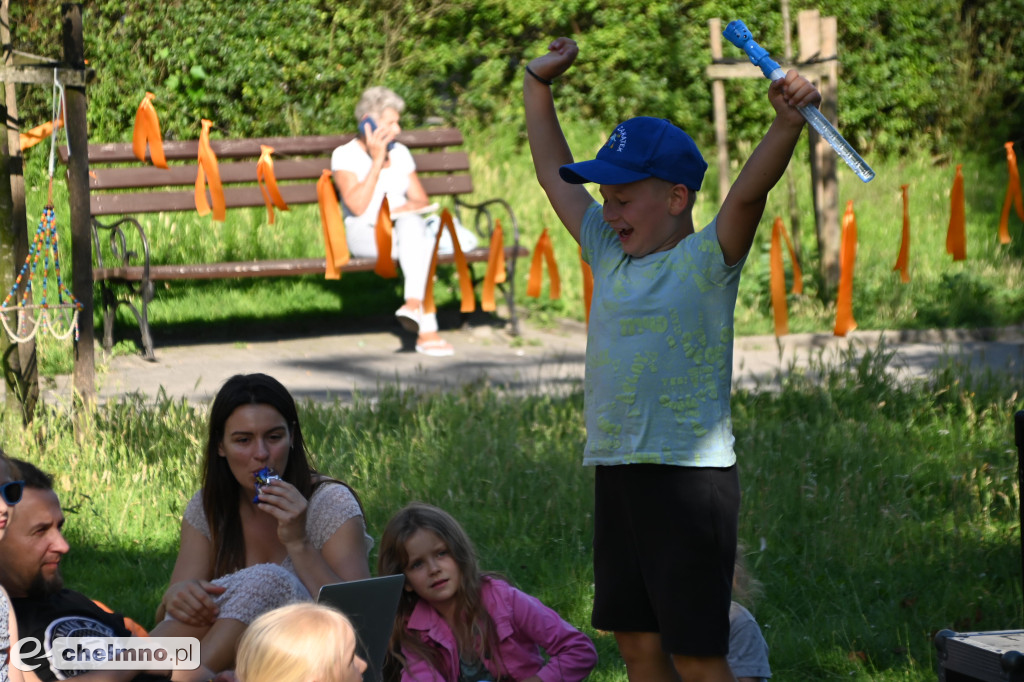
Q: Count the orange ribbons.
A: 15